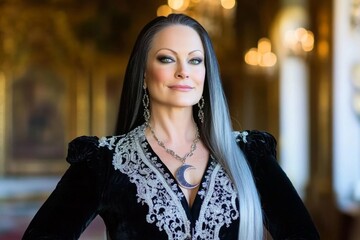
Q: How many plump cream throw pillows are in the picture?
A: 0